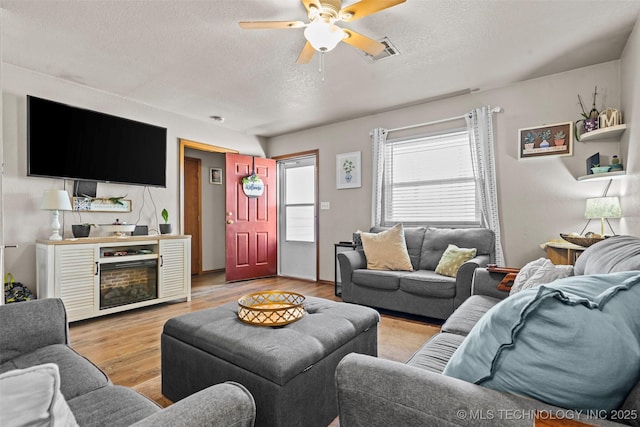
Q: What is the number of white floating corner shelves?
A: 2